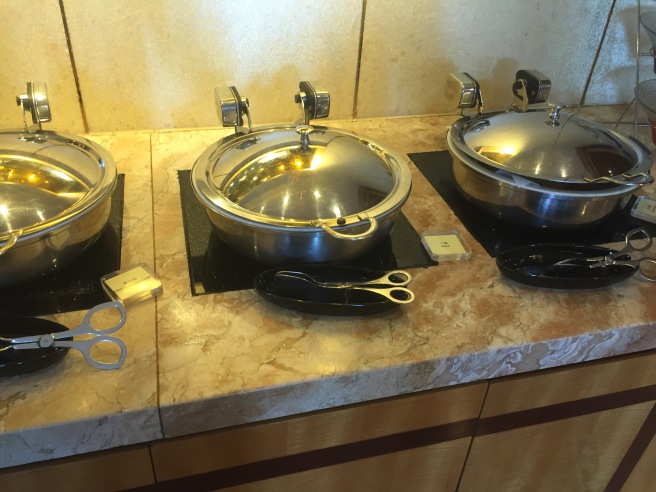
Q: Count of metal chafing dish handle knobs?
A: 2